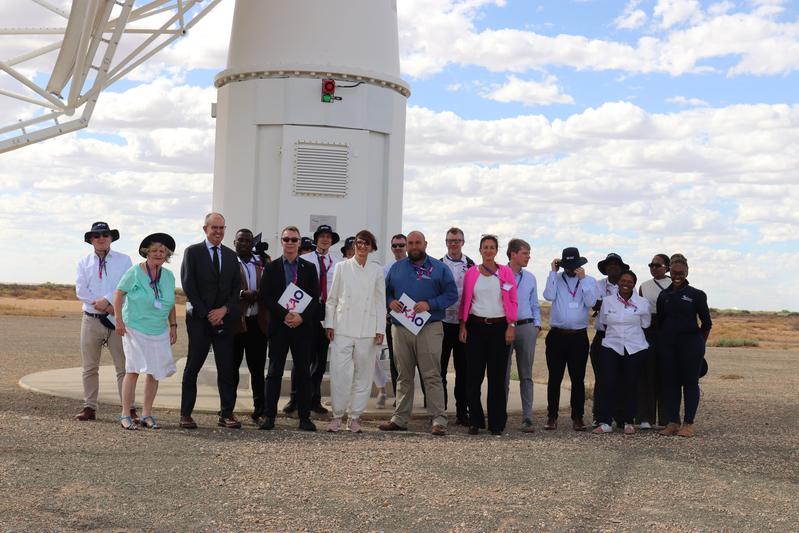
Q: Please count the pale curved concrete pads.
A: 1